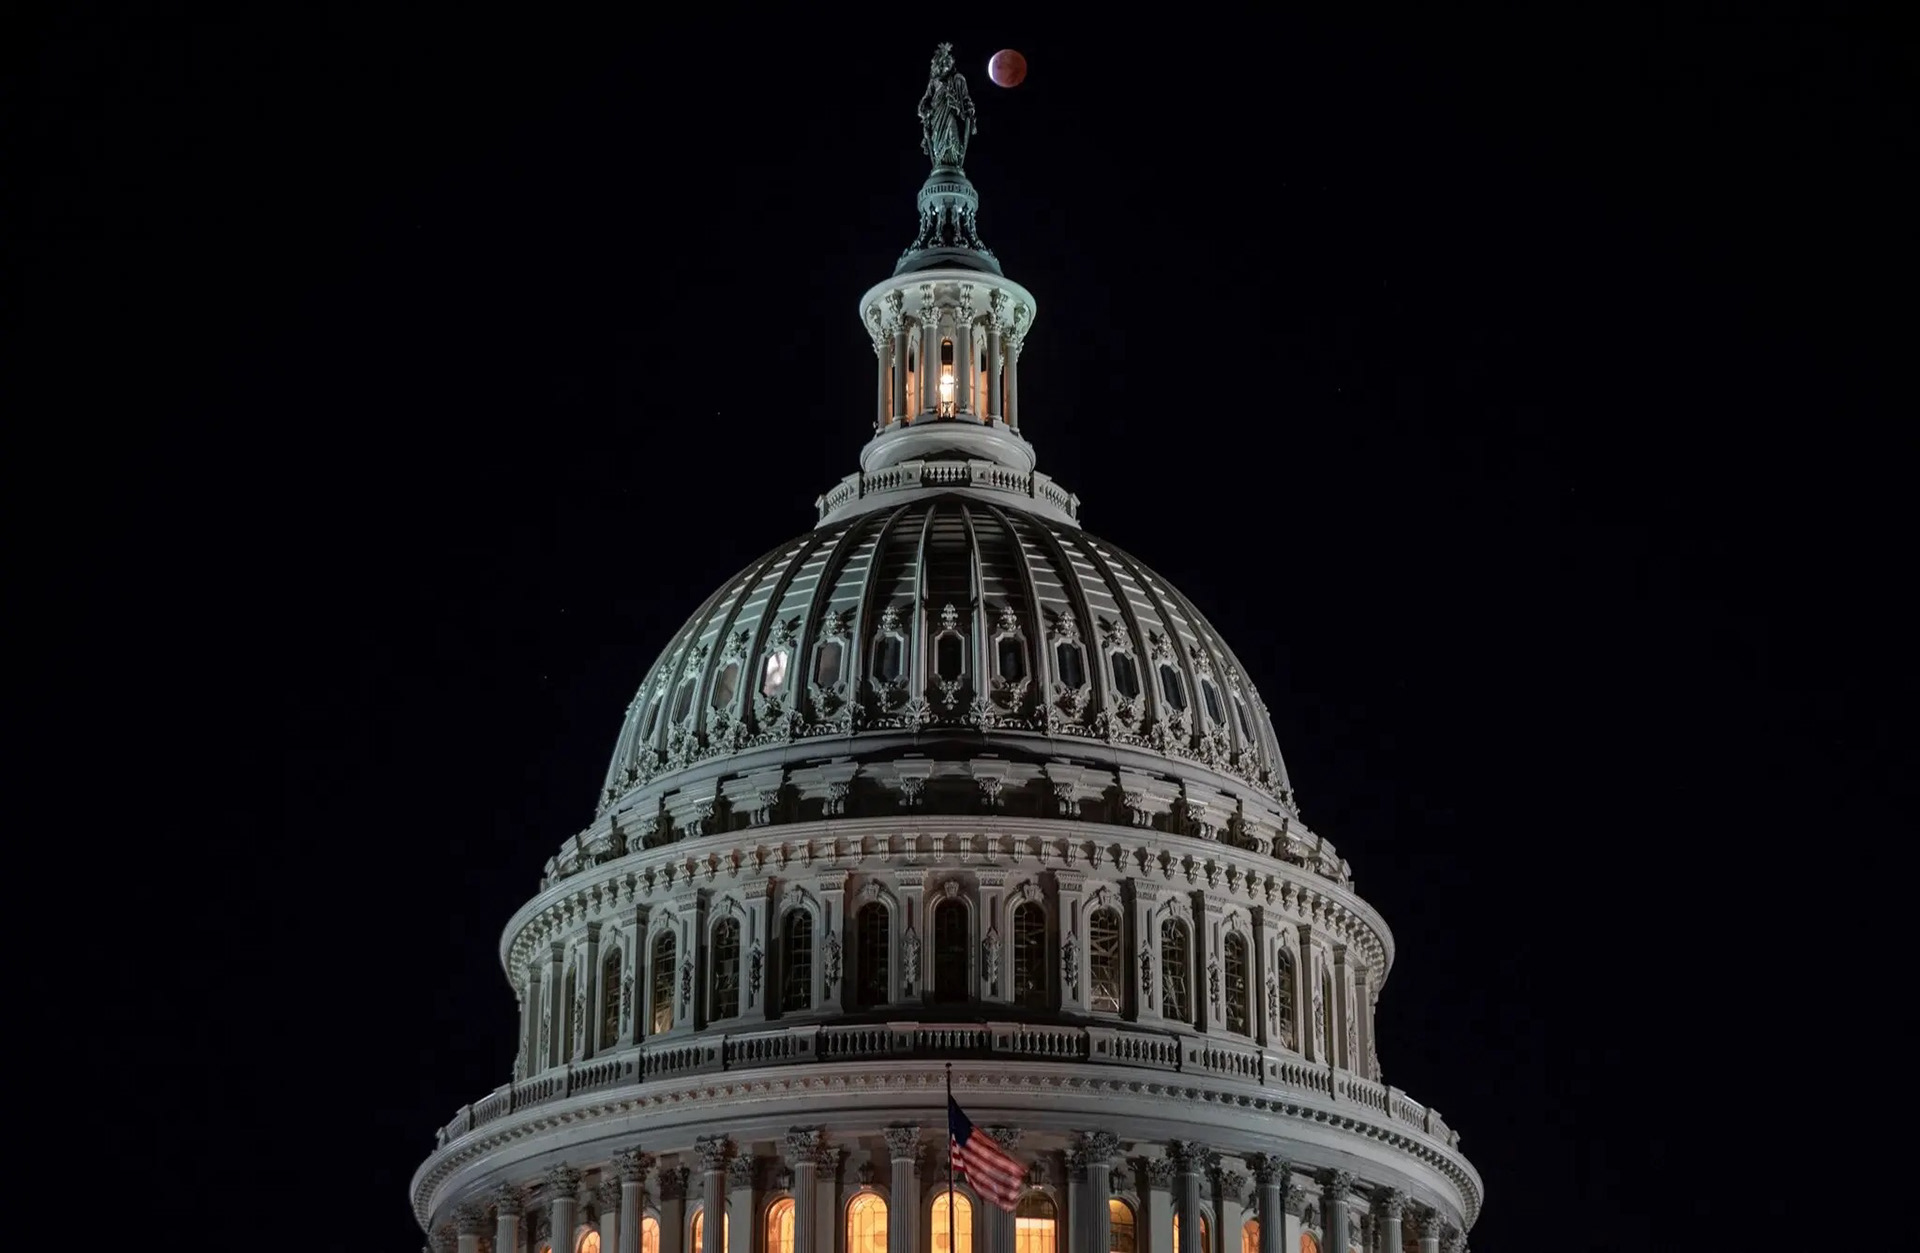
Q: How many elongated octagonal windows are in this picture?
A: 13